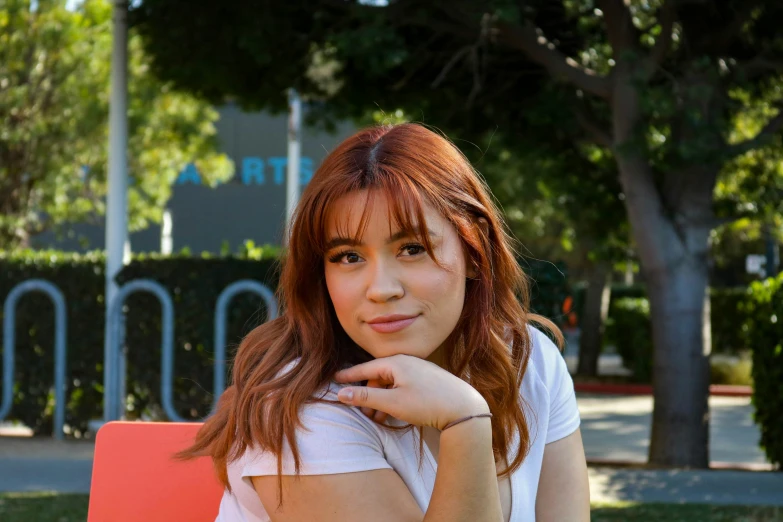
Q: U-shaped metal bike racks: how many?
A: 3